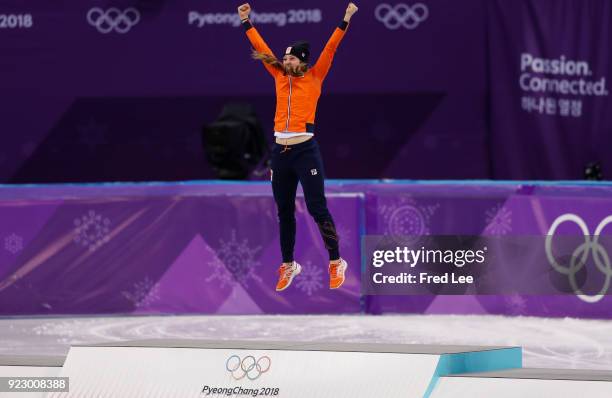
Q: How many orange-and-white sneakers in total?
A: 2